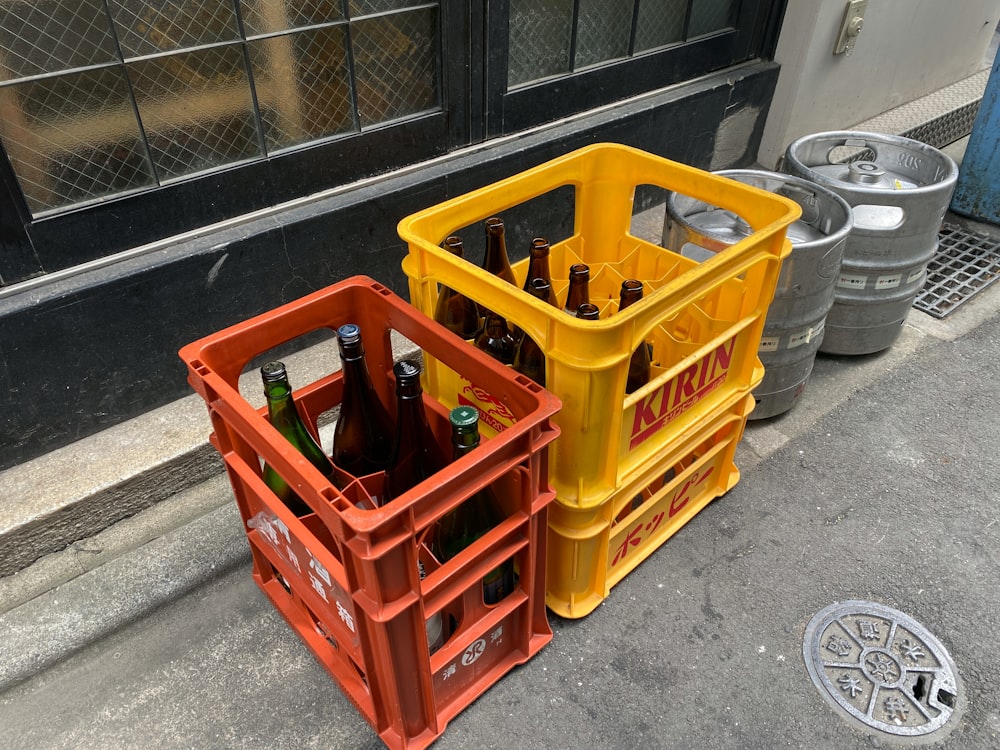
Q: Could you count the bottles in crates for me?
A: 12